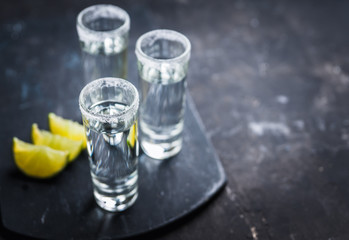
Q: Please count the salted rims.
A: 3